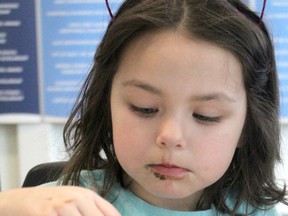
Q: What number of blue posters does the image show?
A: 3